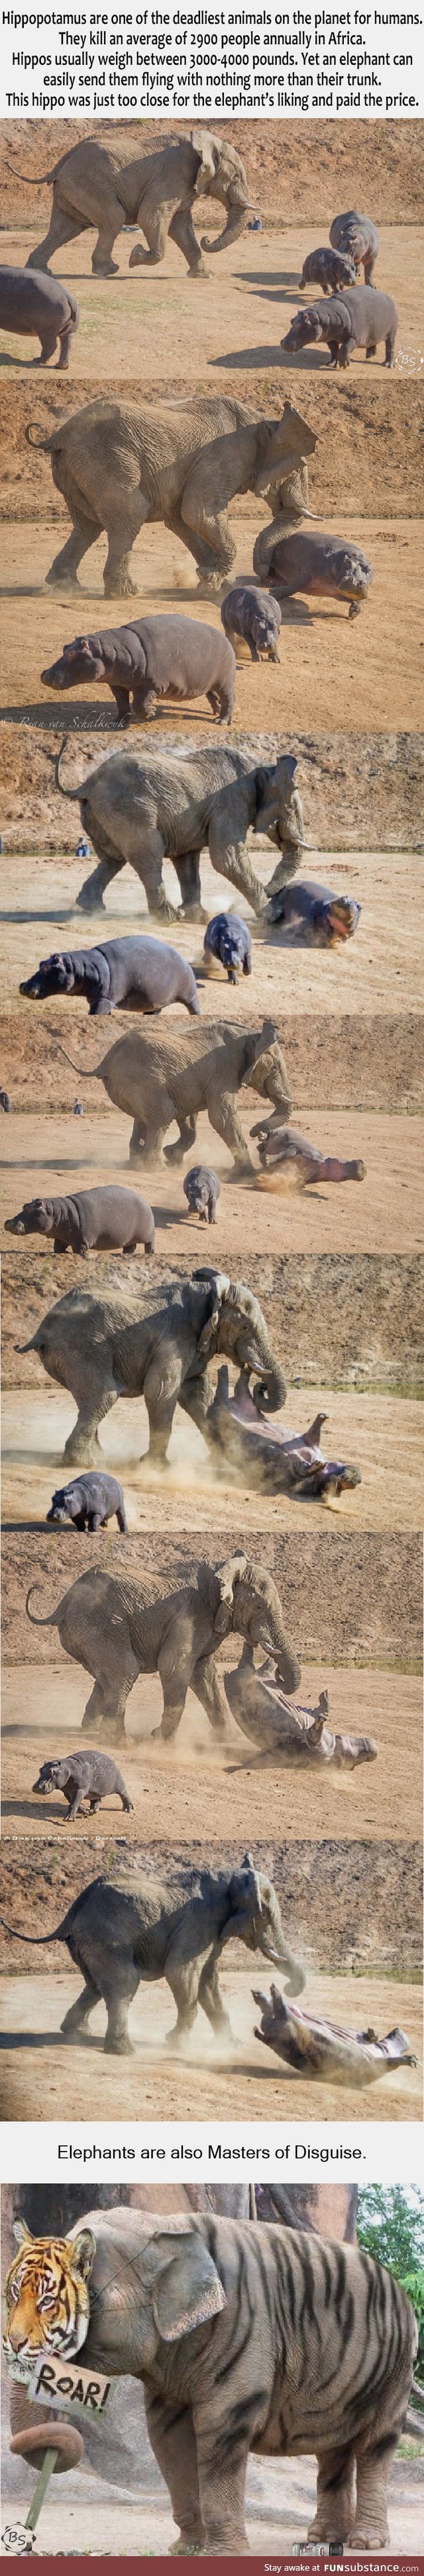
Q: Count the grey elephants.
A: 8